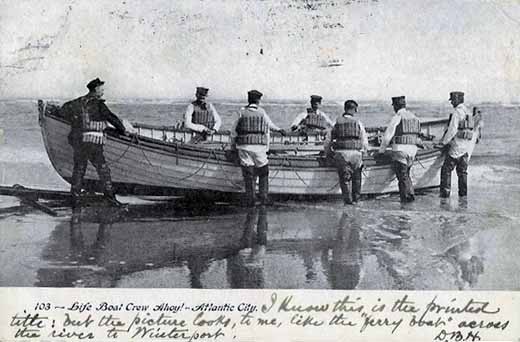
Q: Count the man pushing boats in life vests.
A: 7